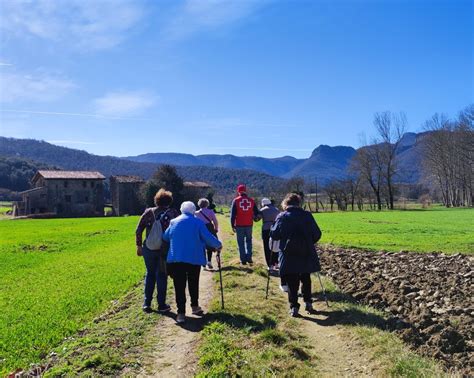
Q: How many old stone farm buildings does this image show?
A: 3